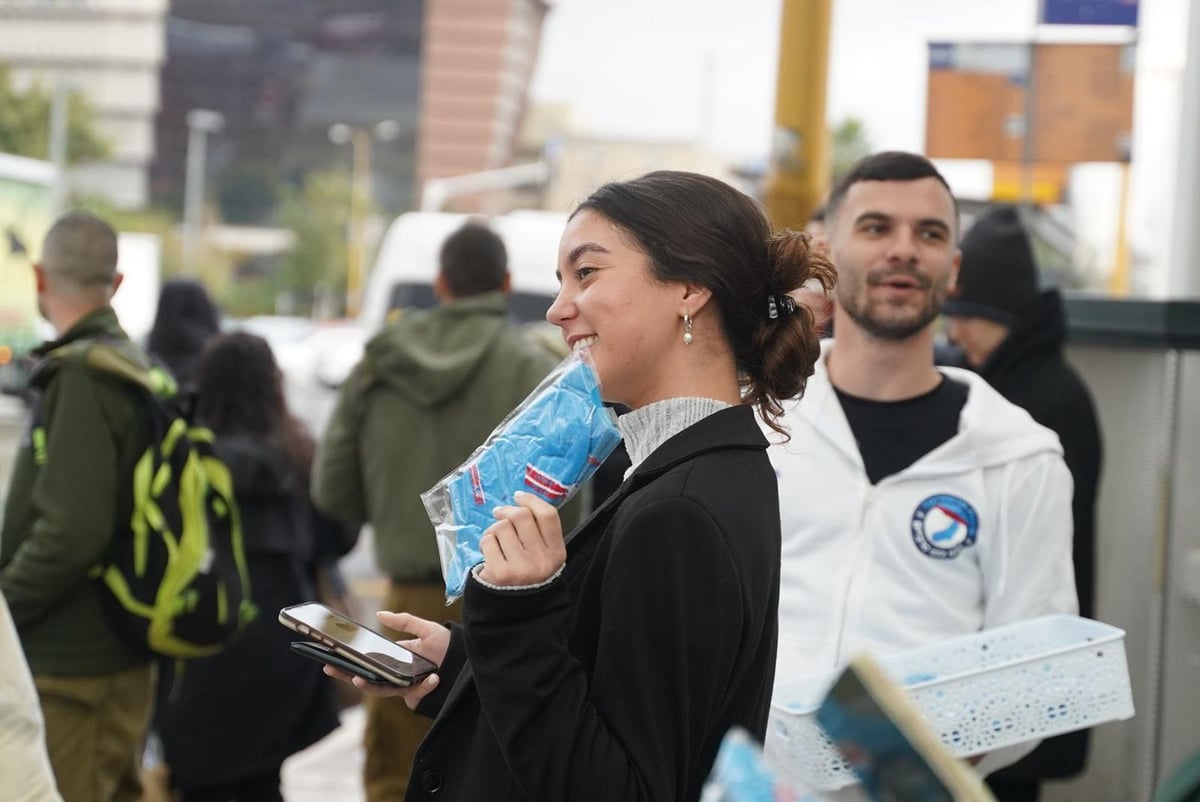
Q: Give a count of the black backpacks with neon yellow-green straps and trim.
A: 1